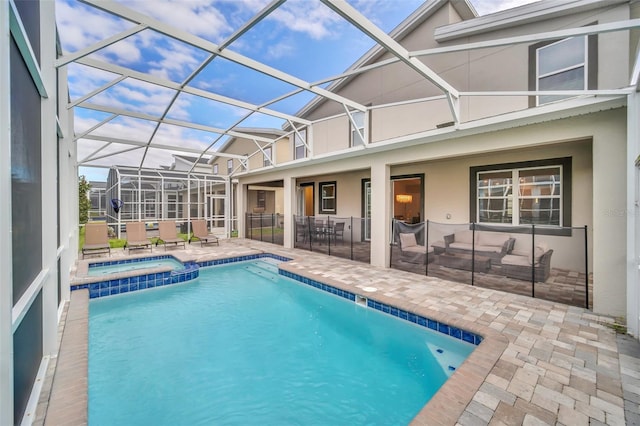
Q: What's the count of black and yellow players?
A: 0